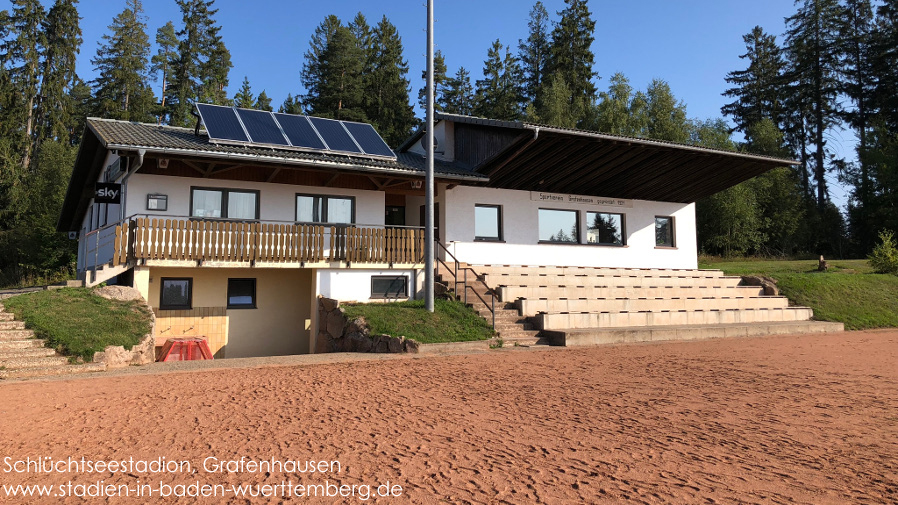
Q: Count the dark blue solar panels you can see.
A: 5